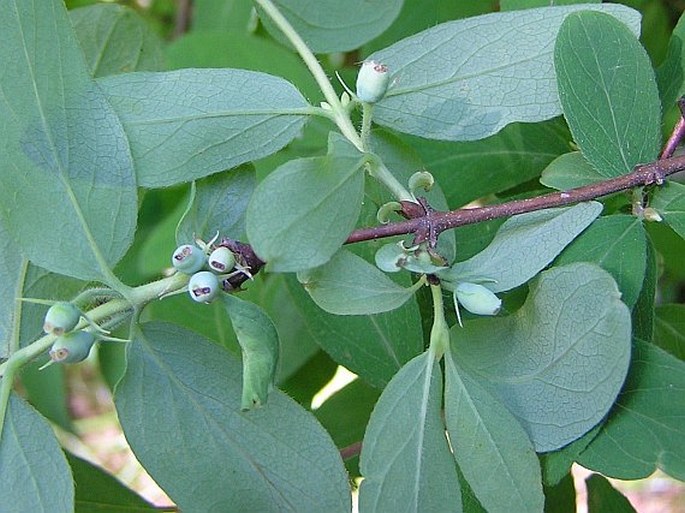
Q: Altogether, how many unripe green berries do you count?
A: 7